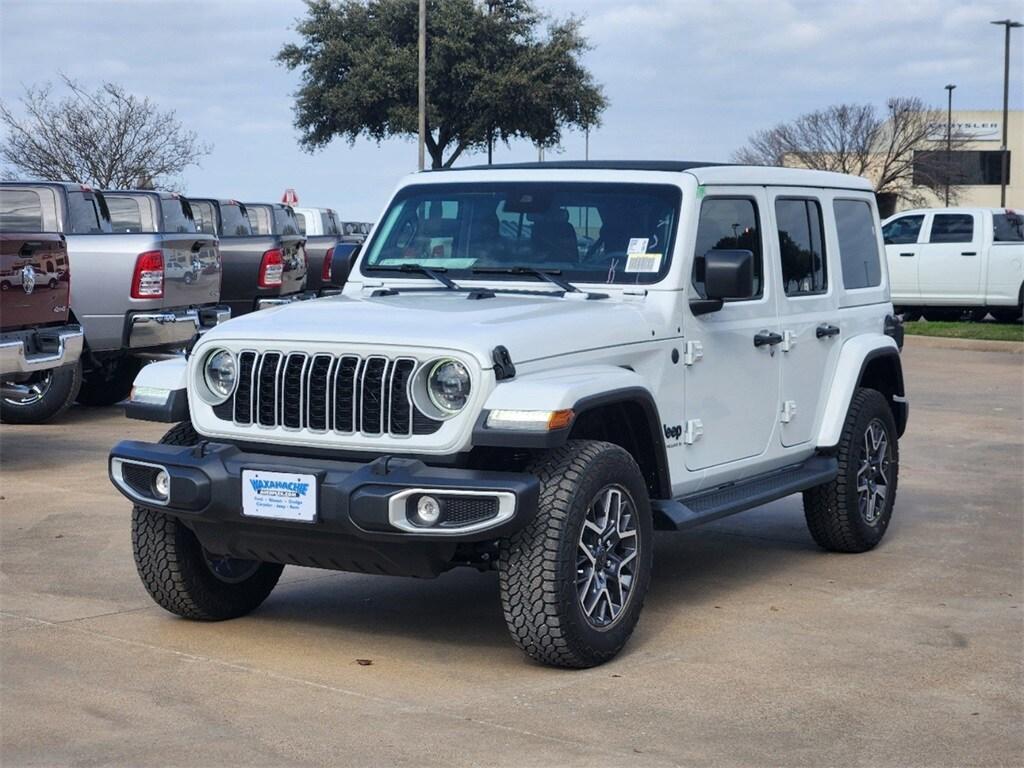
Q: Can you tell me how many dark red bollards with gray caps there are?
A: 0